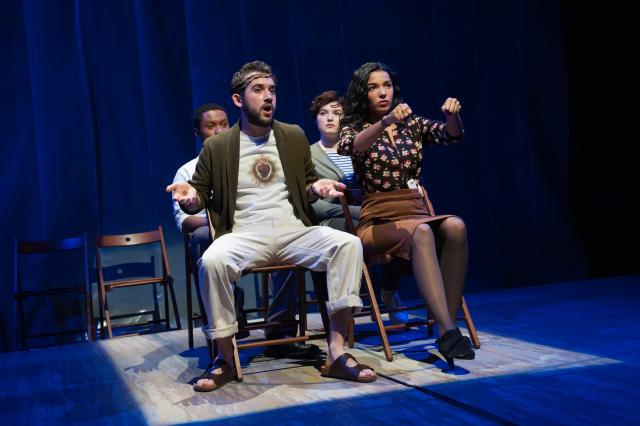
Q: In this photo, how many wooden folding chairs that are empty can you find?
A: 2